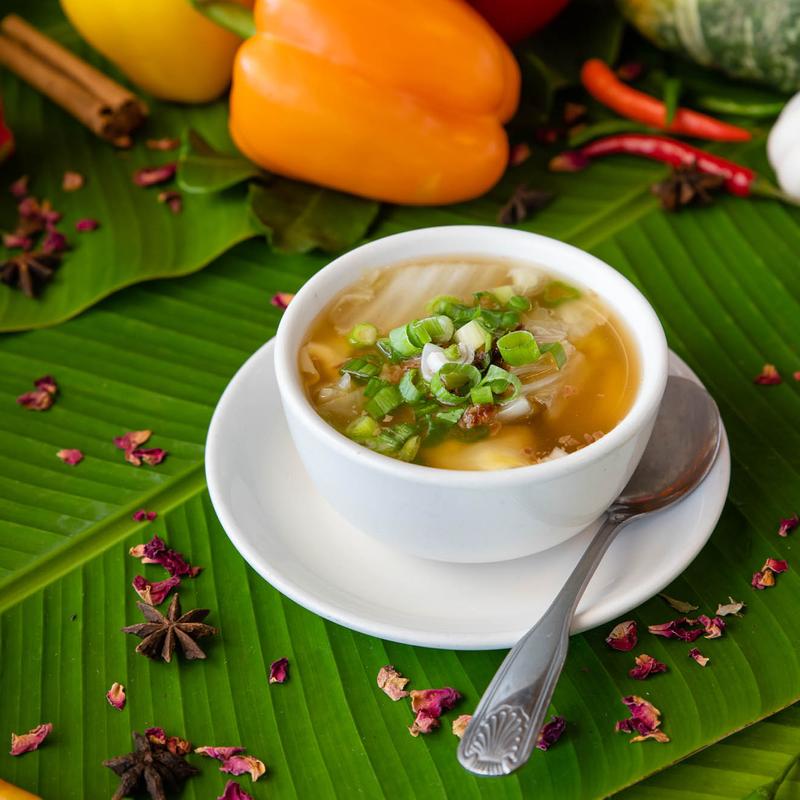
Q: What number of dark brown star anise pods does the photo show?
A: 5